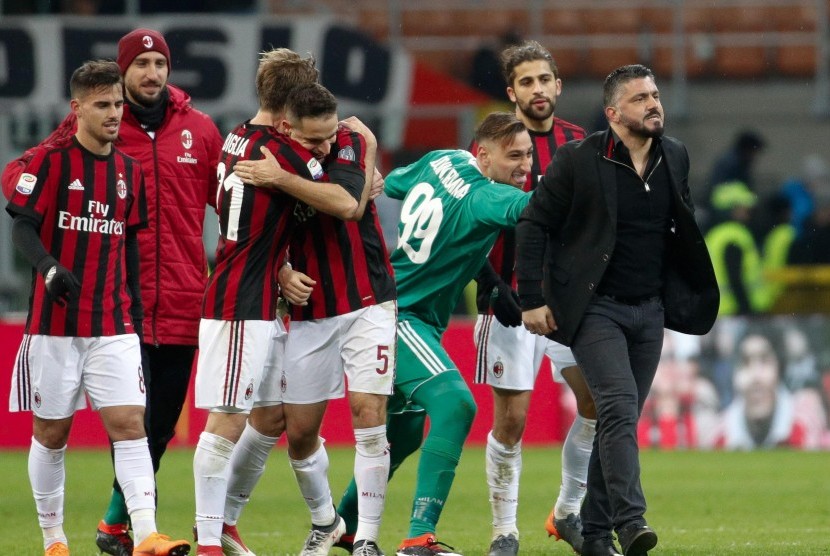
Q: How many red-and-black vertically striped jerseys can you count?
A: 4